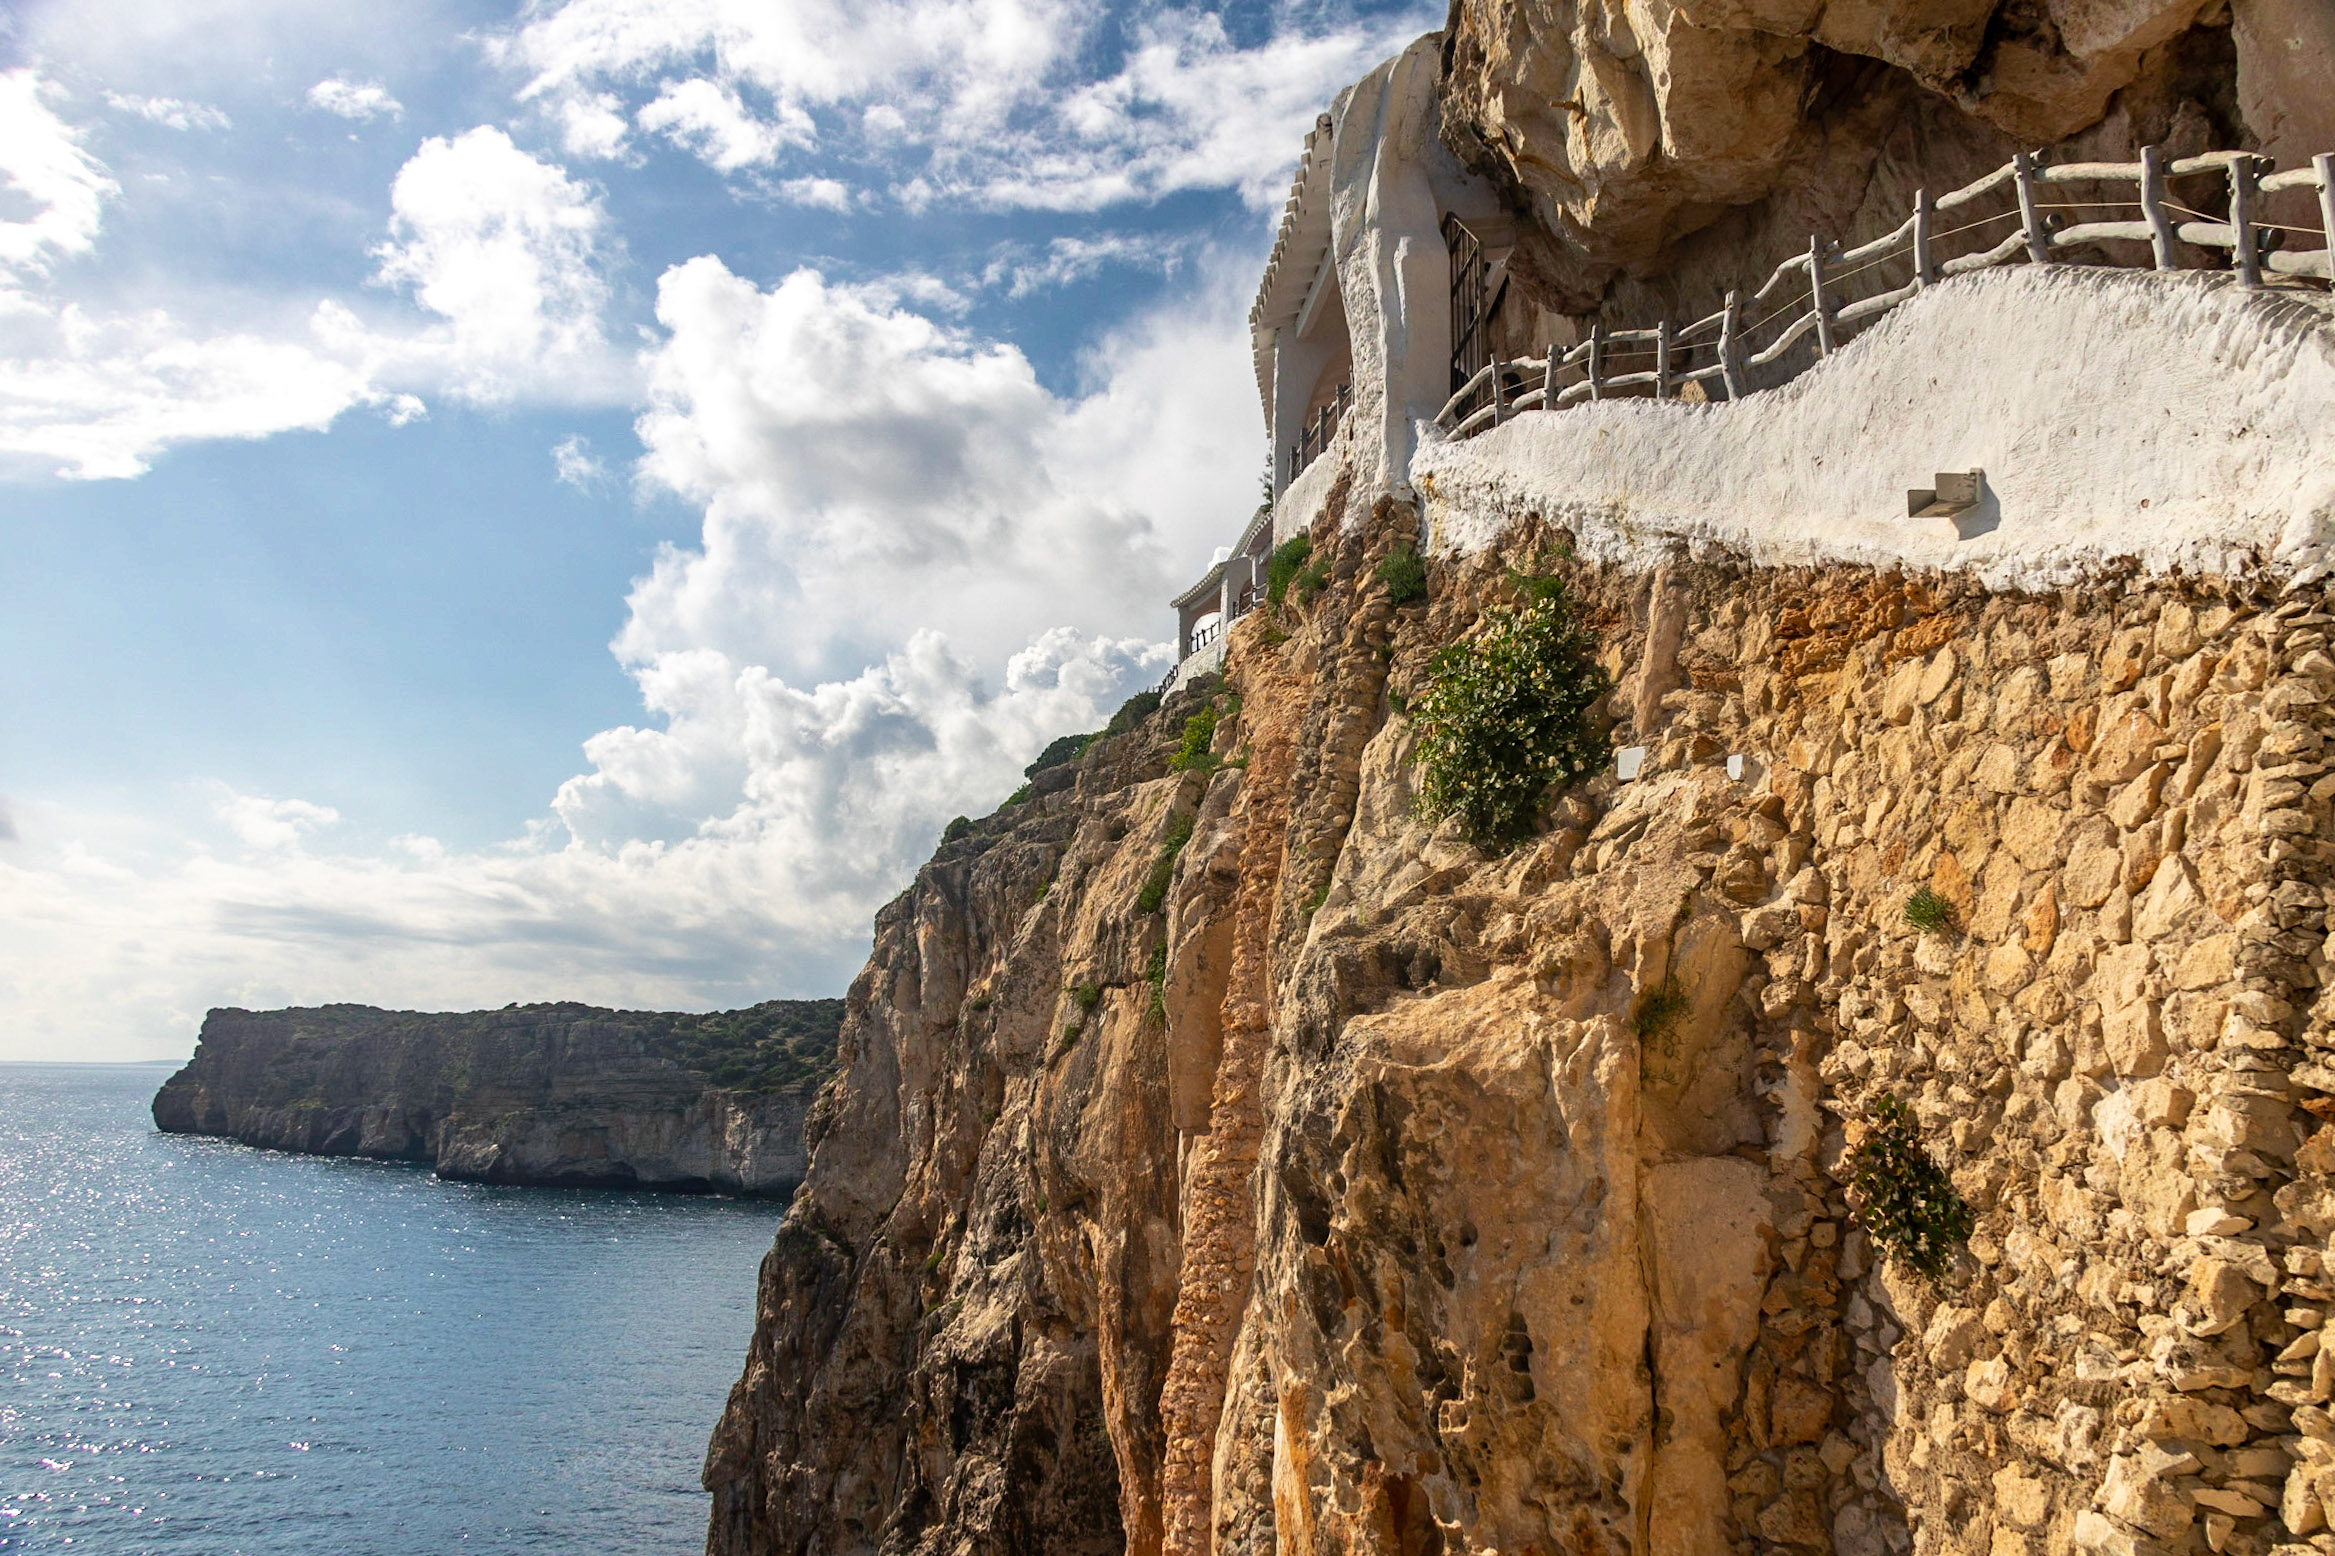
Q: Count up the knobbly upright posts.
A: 11